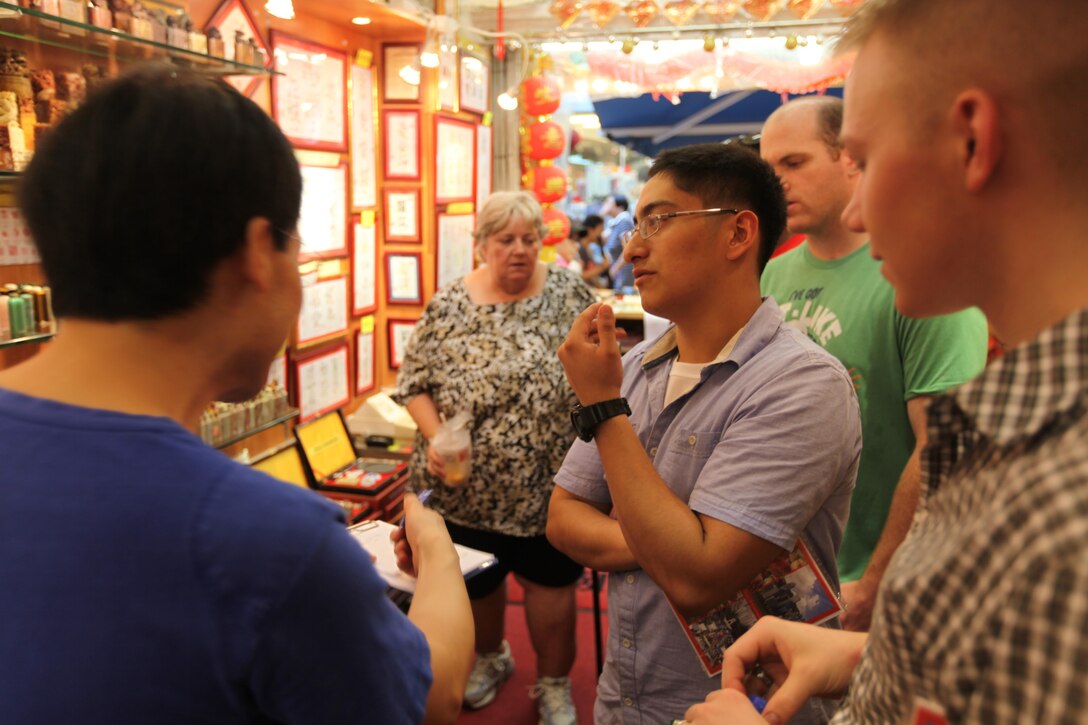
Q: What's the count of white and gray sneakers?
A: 2